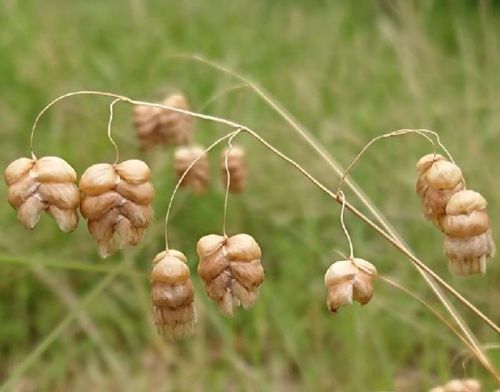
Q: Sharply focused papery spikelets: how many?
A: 7